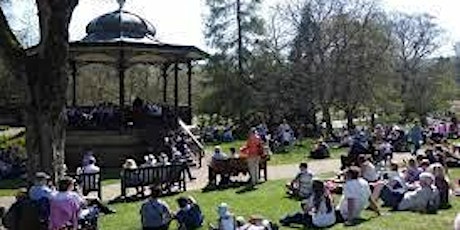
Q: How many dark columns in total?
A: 5